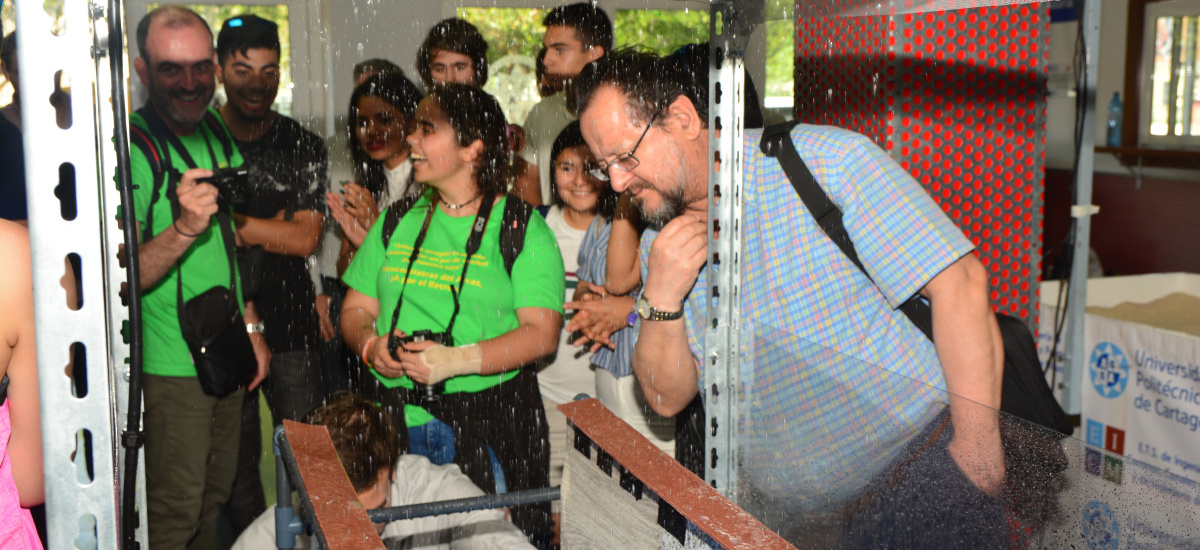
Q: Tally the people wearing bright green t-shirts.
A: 2